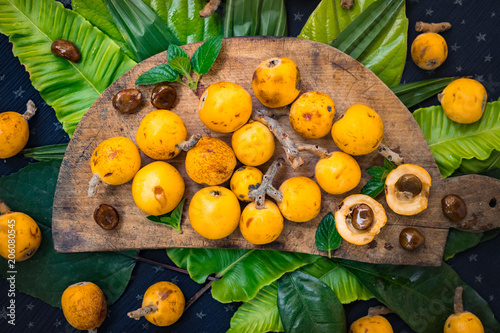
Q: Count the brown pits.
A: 8